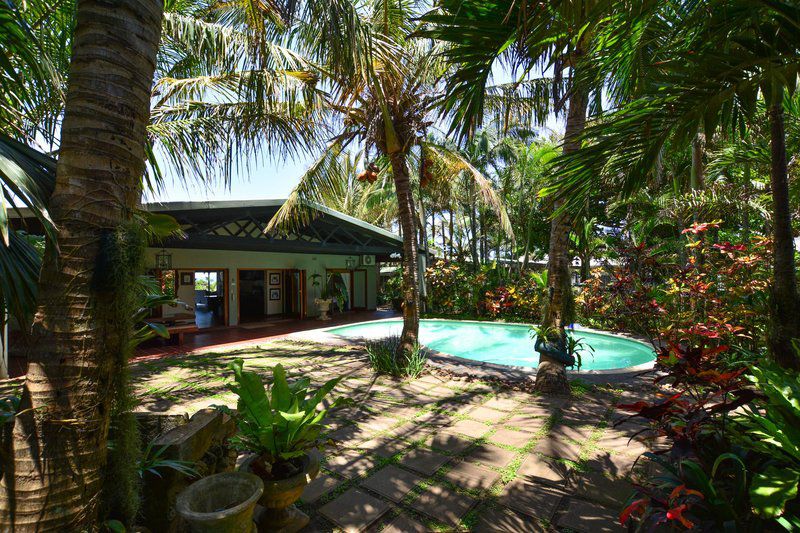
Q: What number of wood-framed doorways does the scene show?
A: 3